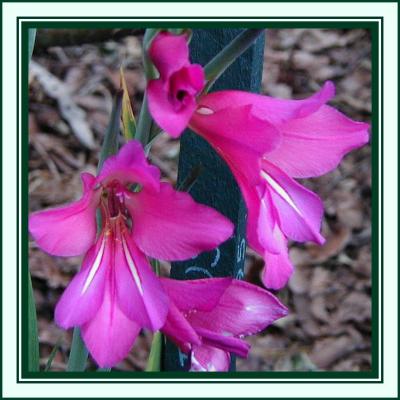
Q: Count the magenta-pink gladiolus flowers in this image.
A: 4